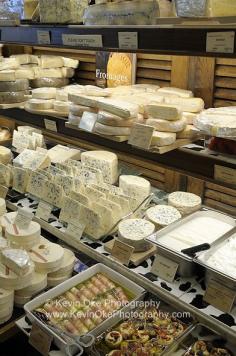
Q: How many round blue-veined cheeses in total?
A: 3